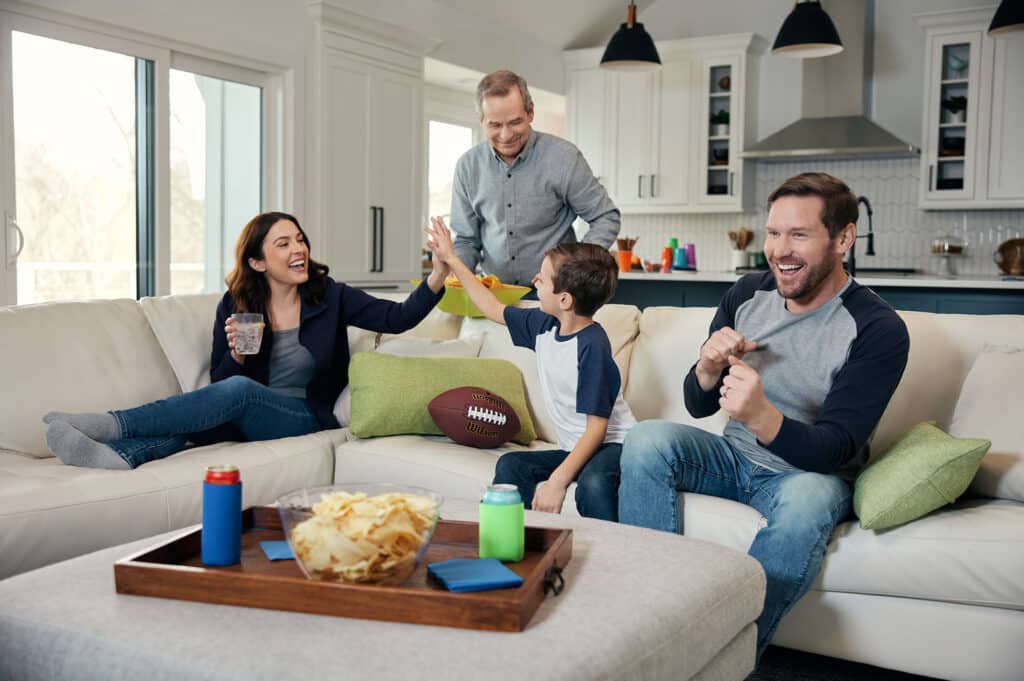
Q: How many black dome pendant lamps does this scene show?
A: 3